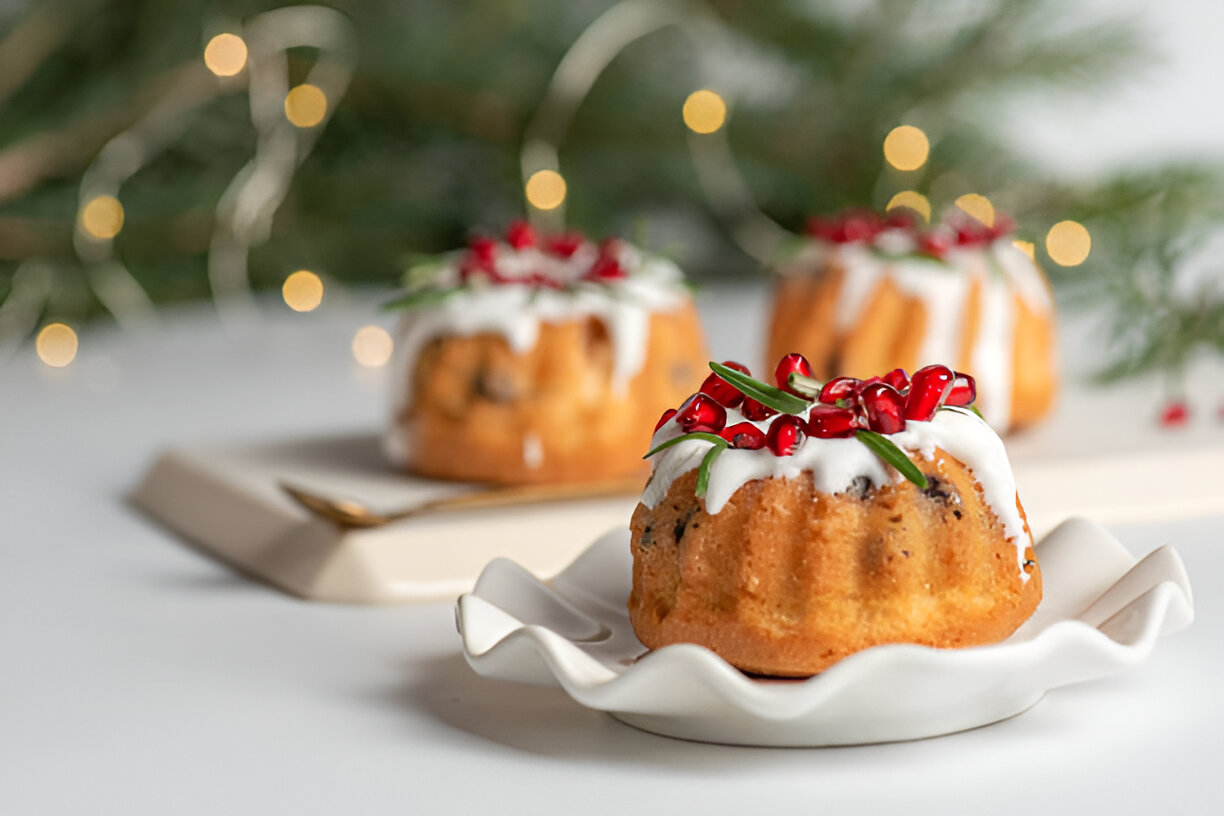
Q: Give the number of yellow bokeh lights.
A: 13